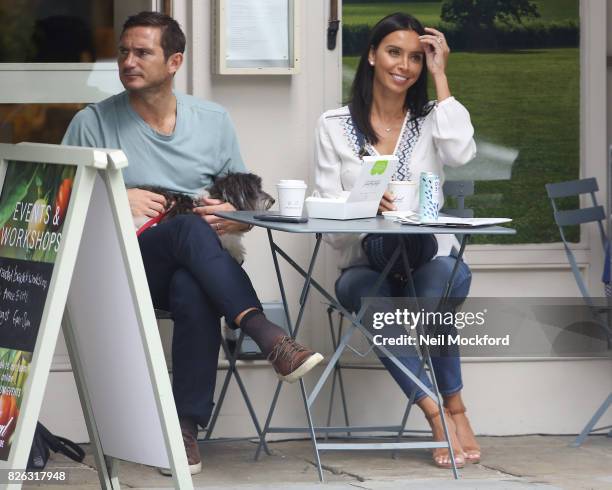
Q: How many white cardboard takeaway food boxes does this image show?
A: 1